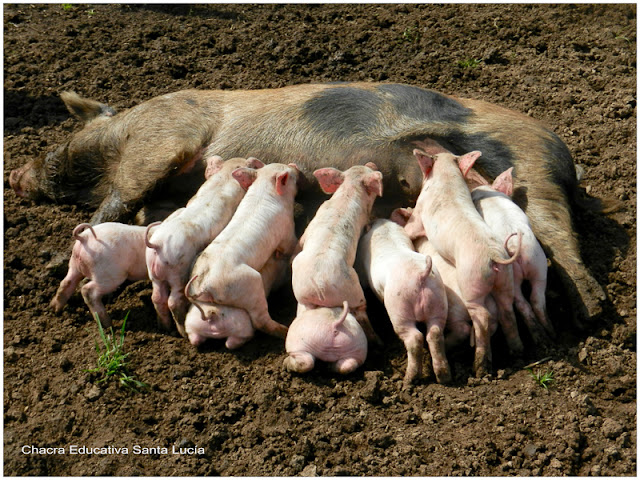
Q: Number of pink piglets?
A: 10